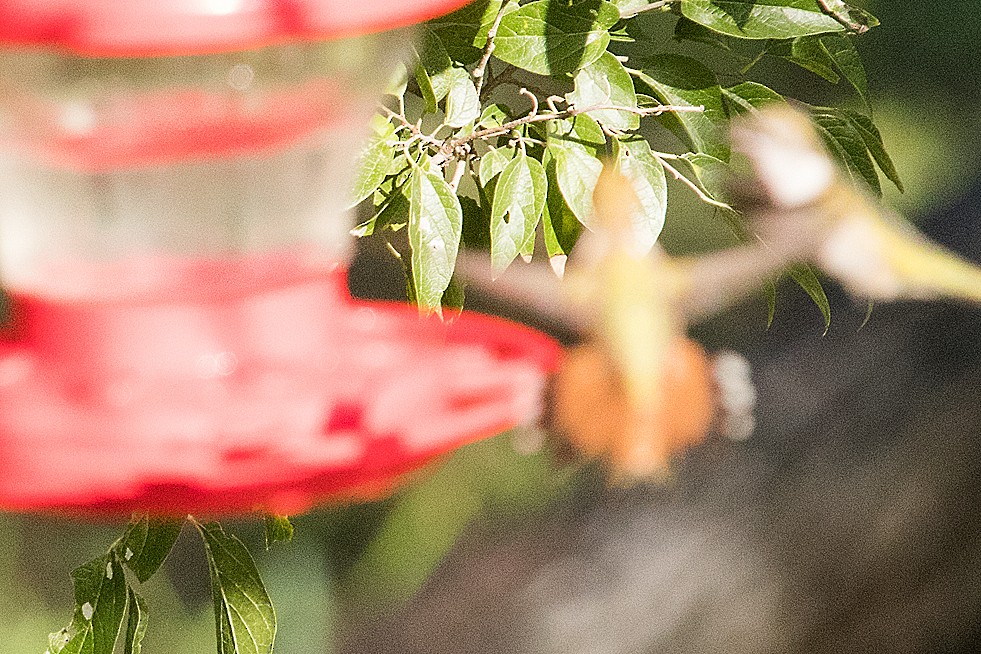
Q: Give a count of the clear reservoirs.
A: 1